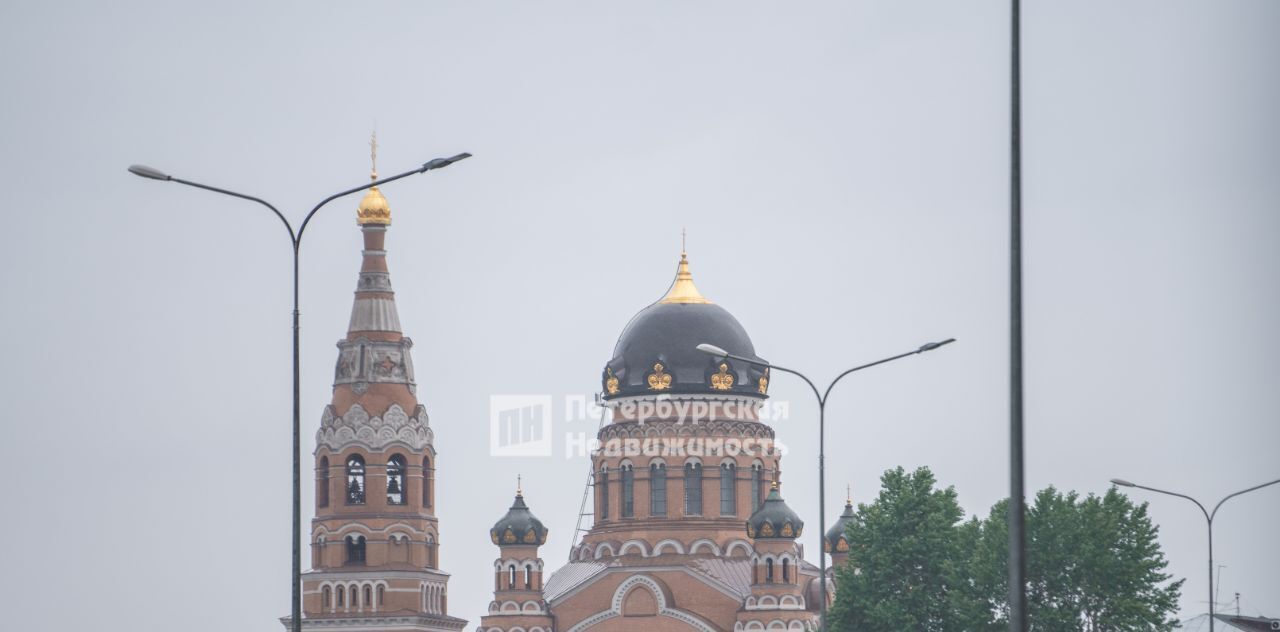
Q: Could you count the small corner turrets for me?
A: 3